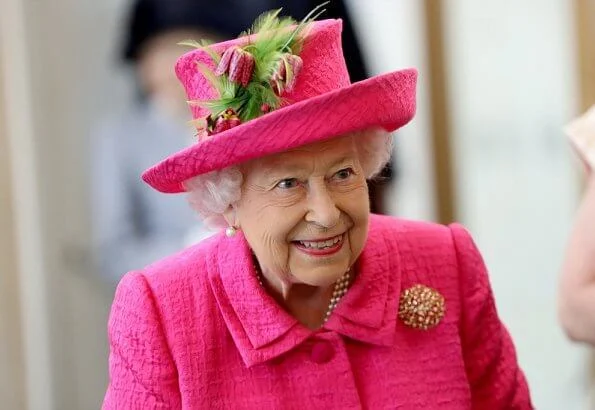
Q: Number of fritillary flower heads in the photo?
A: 3